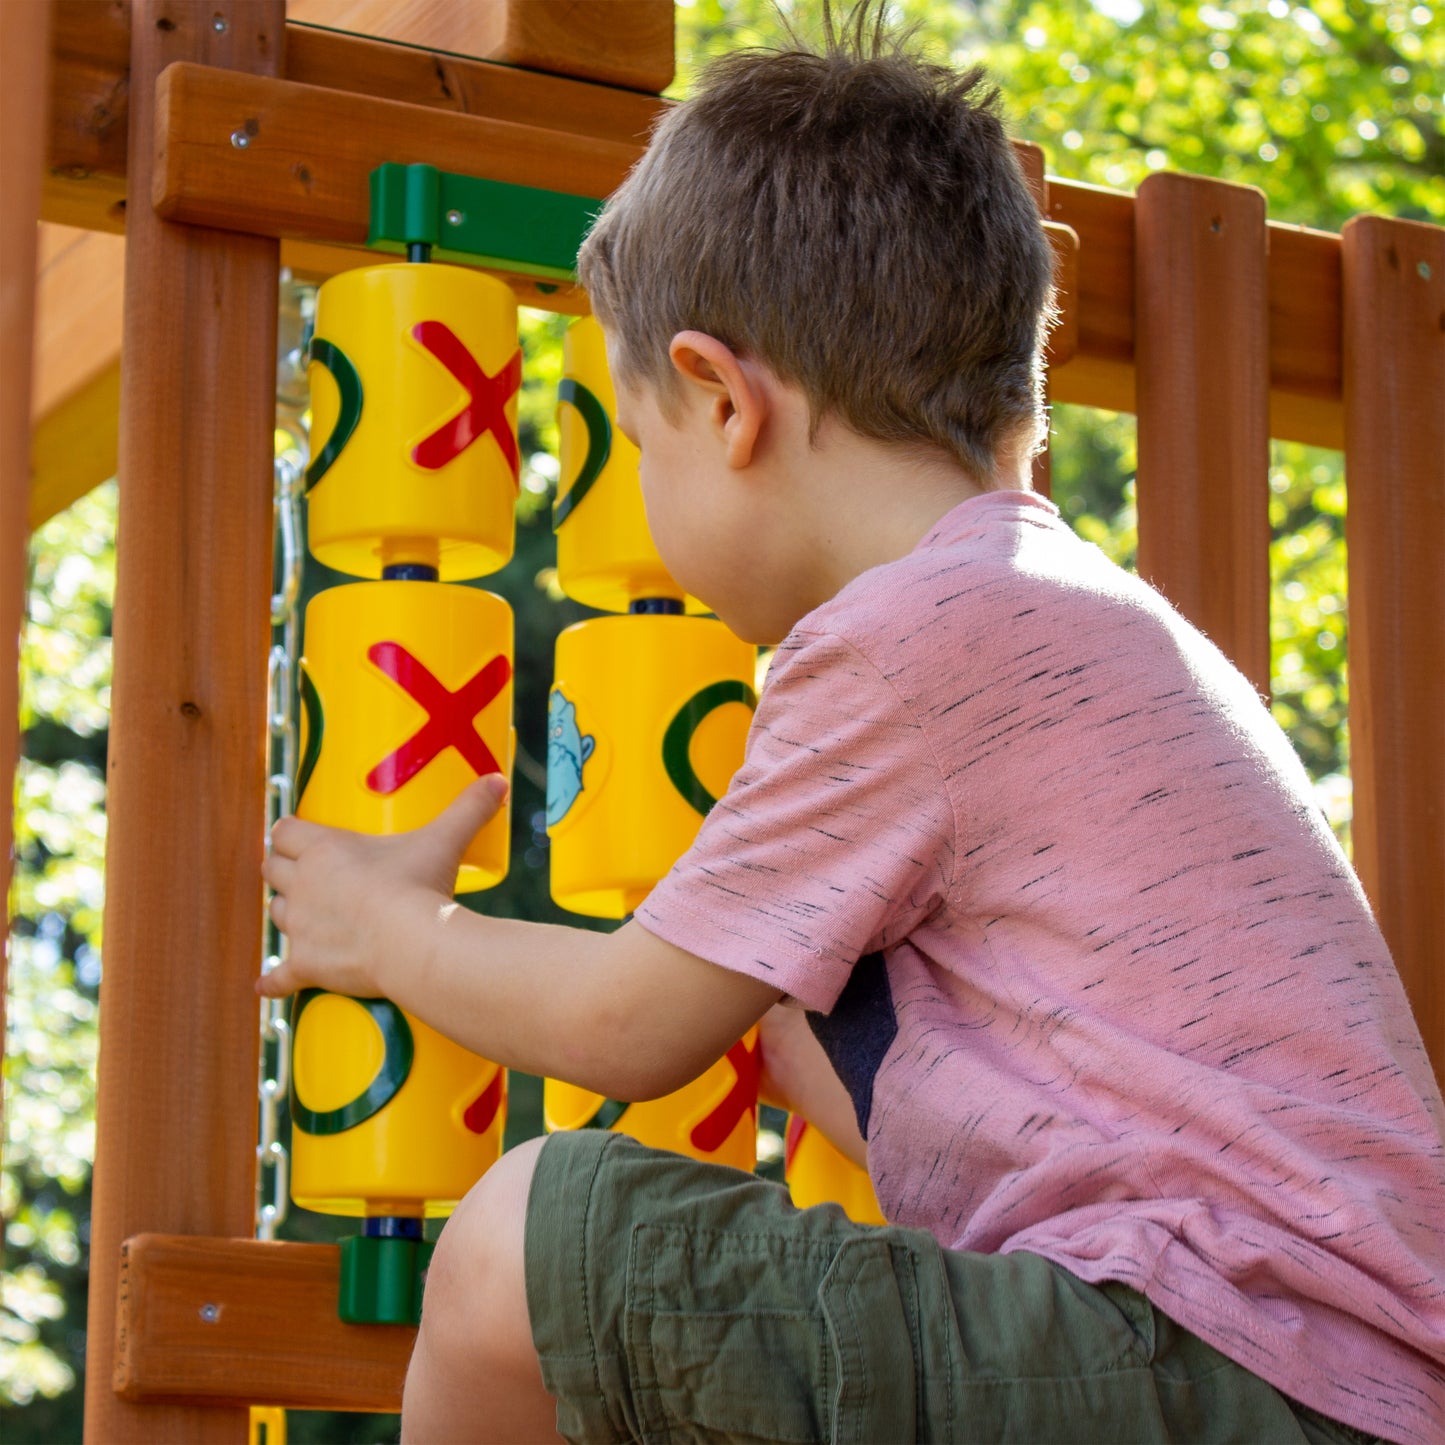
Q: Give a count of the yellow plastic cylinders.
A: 7